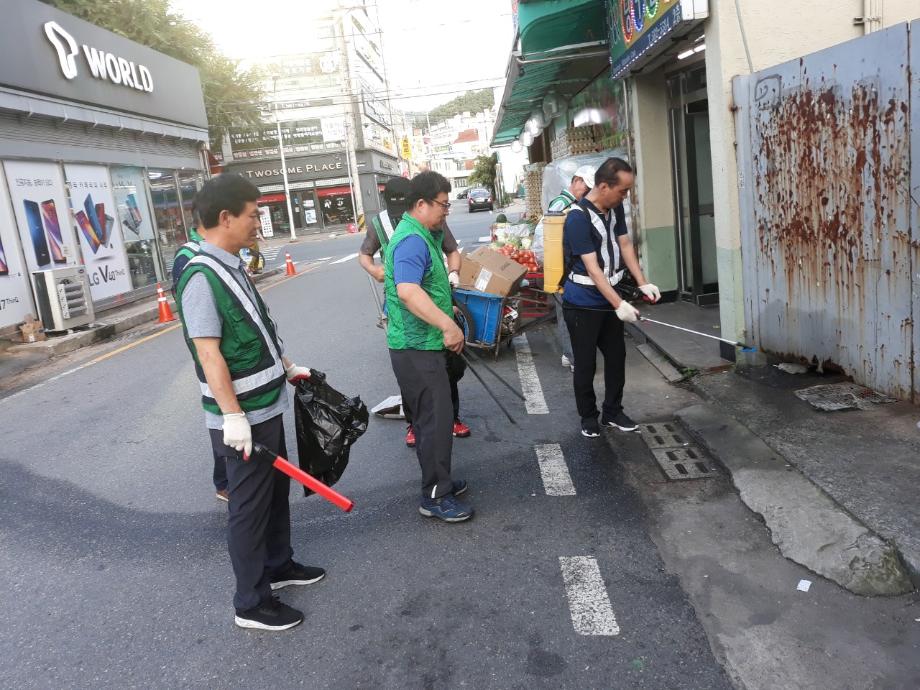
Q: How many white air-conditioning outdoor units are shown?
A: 1